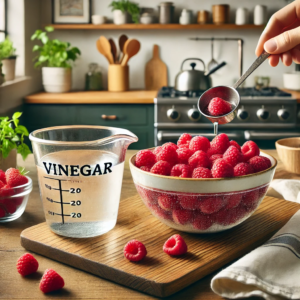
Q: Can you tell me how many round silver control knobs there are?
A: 5